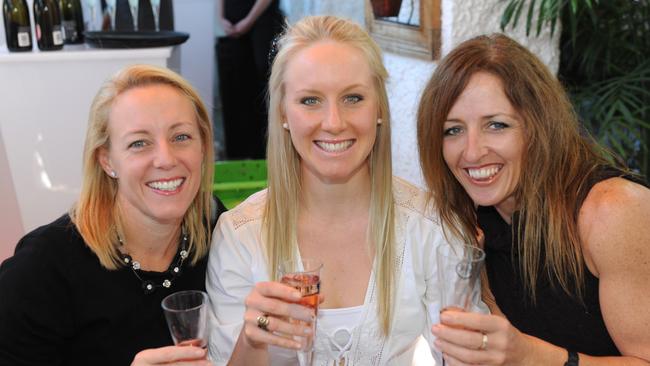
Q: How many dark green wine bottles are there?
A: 3